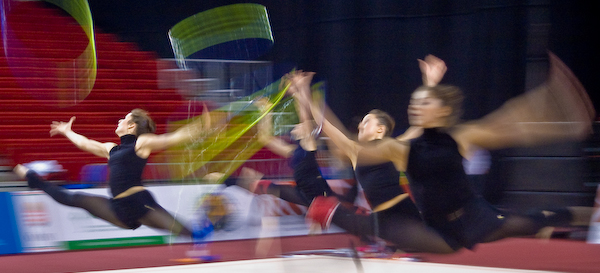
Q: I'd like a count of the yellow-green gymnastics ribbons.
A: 3